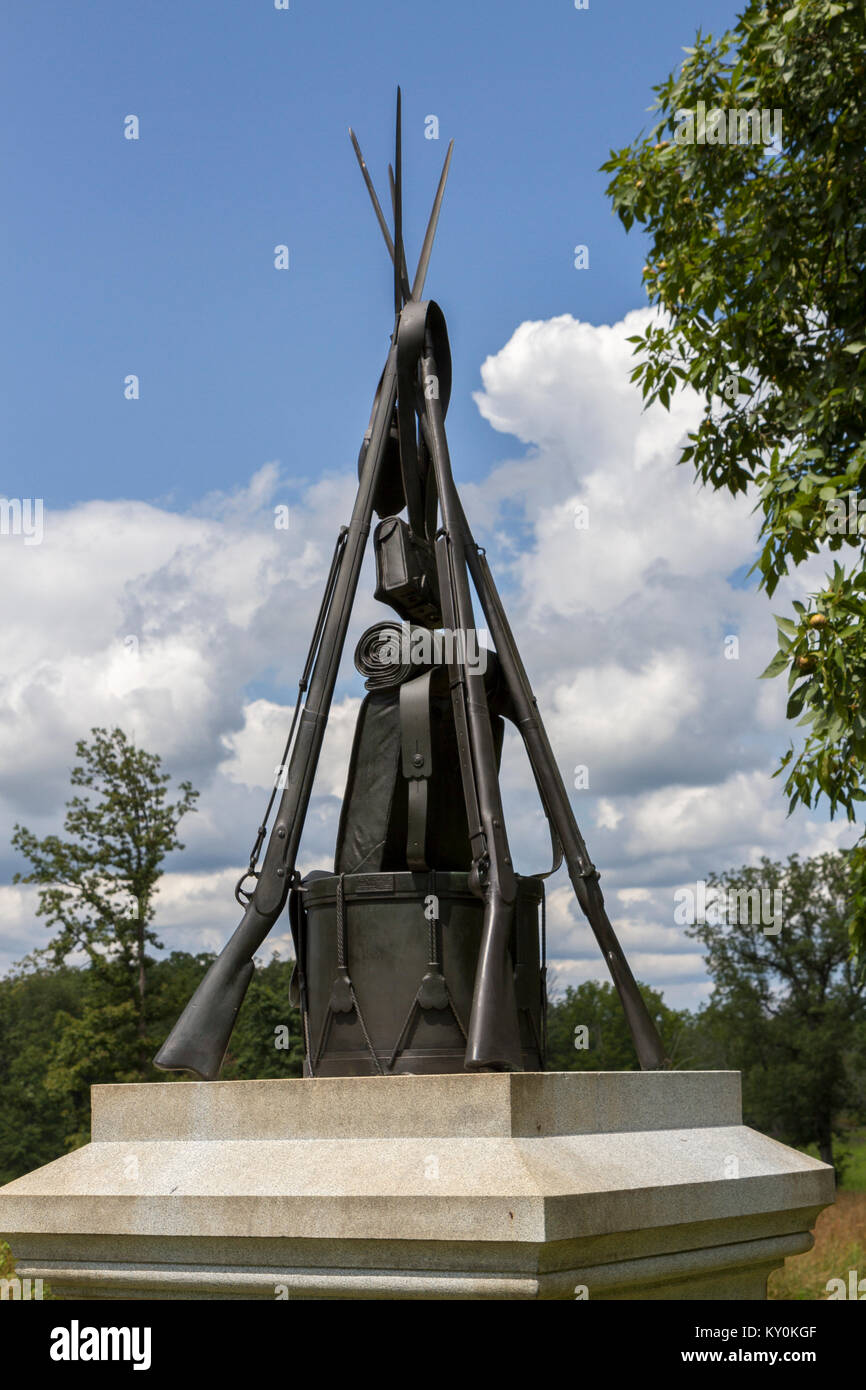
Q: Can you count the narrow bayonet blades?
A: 4